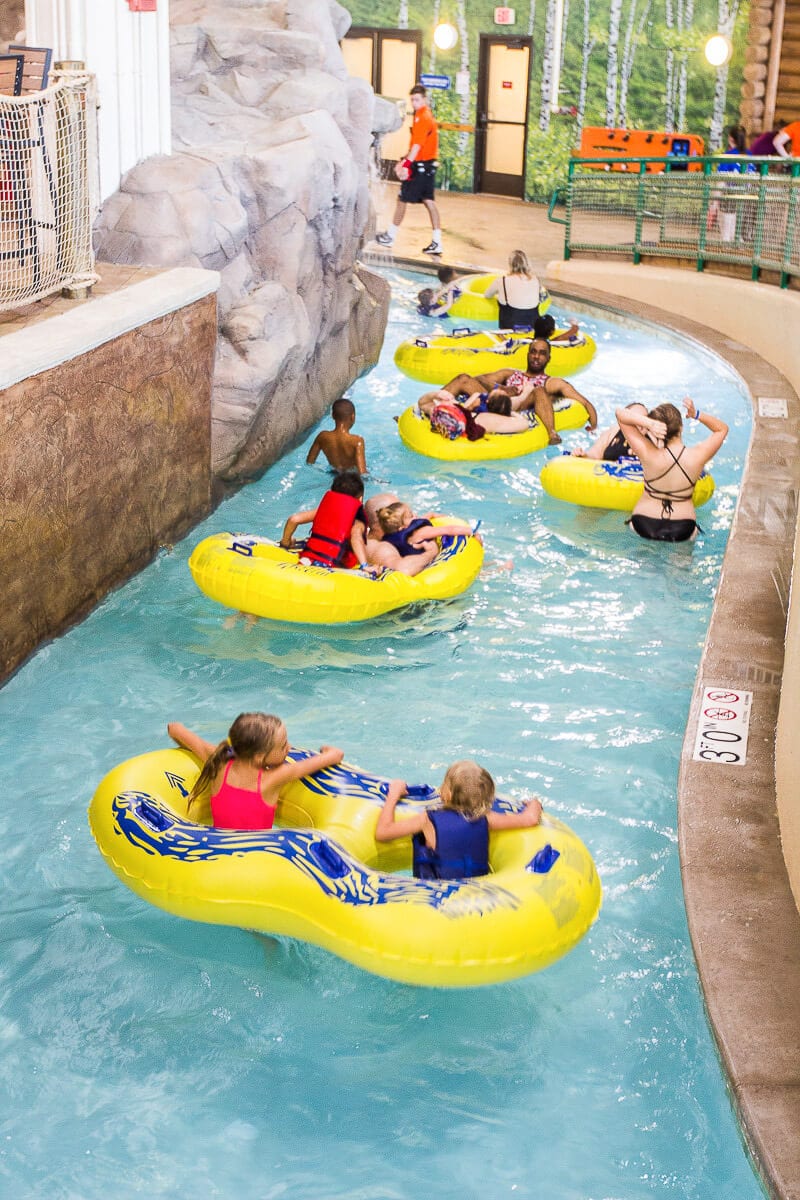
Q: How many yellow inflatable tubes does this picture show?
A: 6